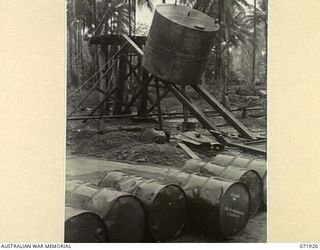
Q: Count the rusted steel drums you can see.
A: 6